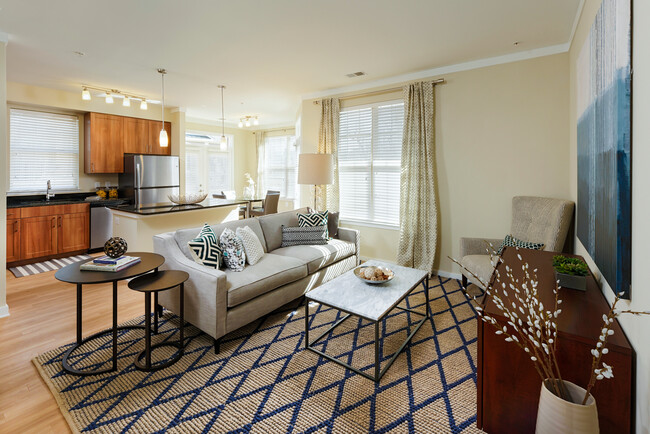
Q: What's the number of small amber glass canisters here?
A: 2